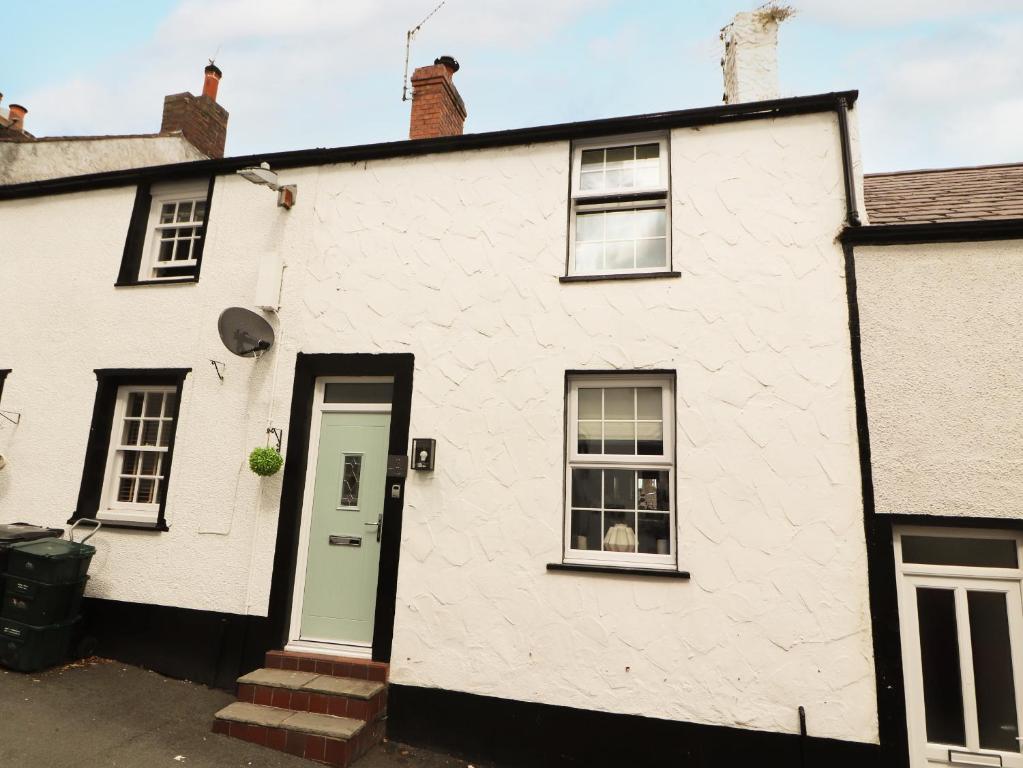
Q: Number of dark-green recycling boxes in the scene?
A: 3